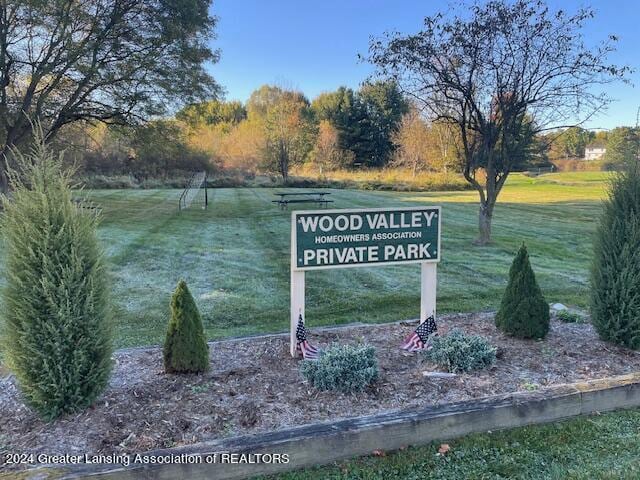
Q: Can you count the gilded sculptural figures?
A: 0